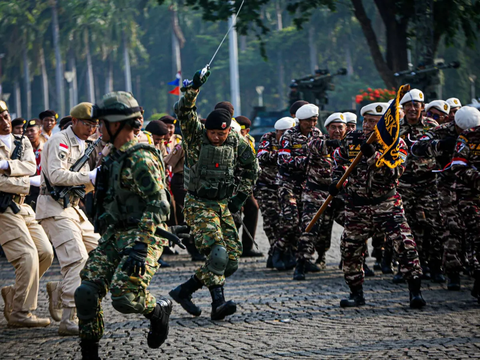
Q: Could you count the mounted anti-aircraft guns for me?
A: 2